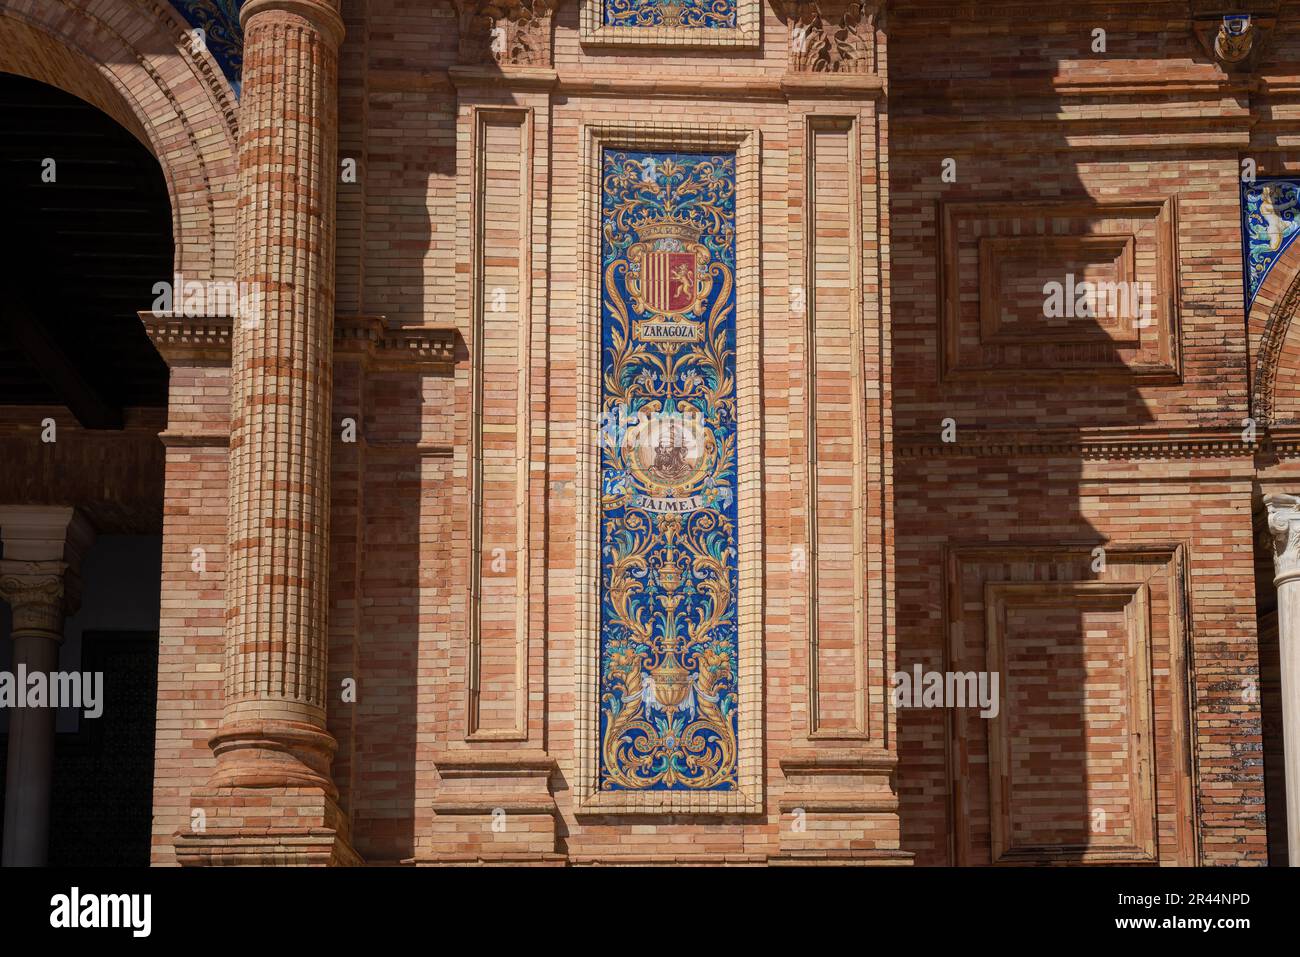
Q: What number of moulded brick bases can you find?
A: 3